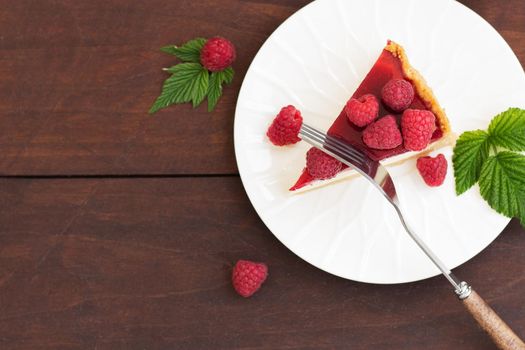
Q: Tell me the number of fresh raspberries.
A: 9